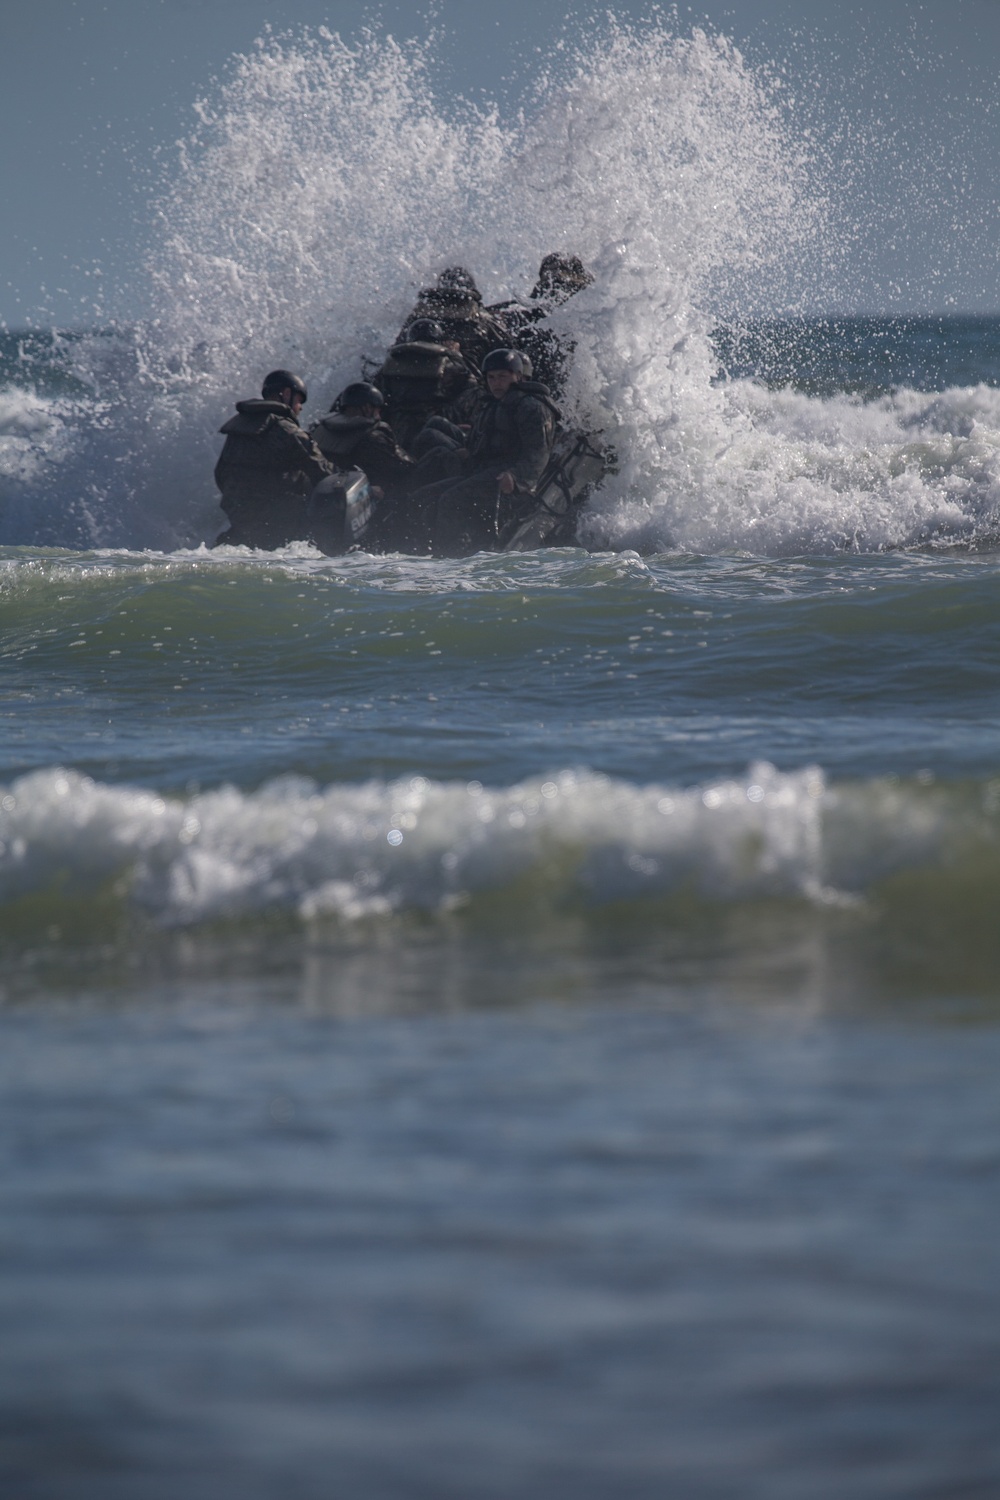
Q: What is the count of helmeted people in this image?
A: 7